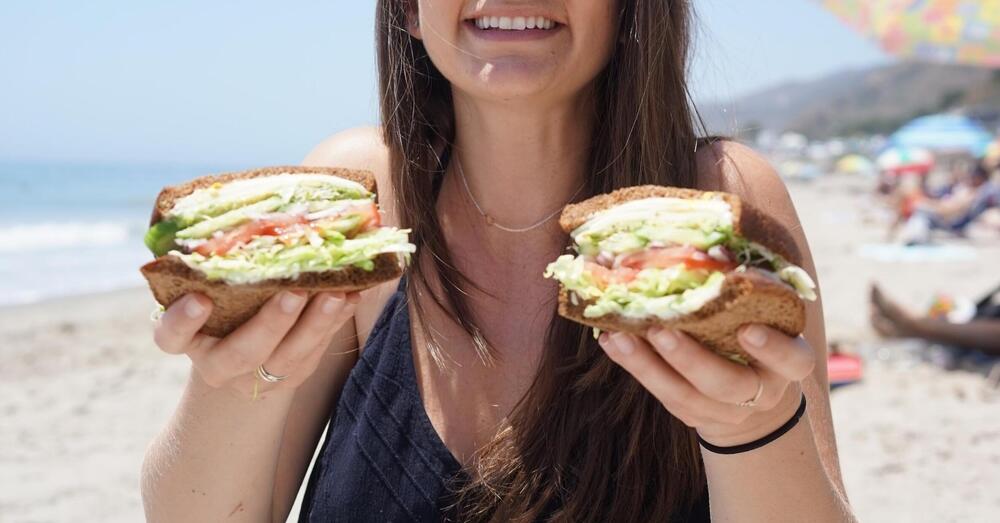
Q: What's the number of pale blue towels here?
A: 1